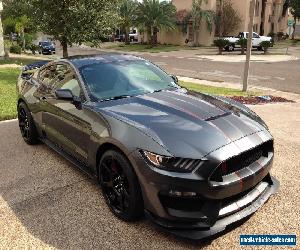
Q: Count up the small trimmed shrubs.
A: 3